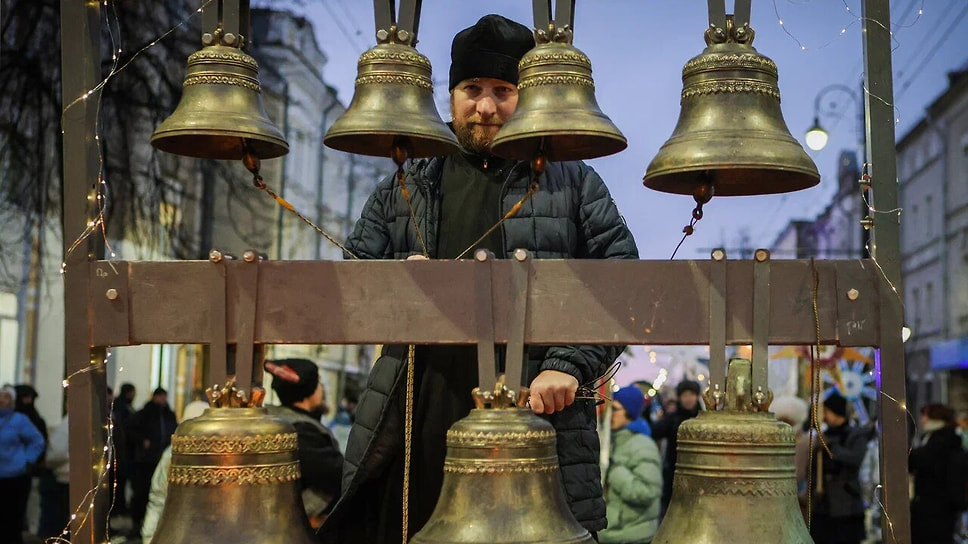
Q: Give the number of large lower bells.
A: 3